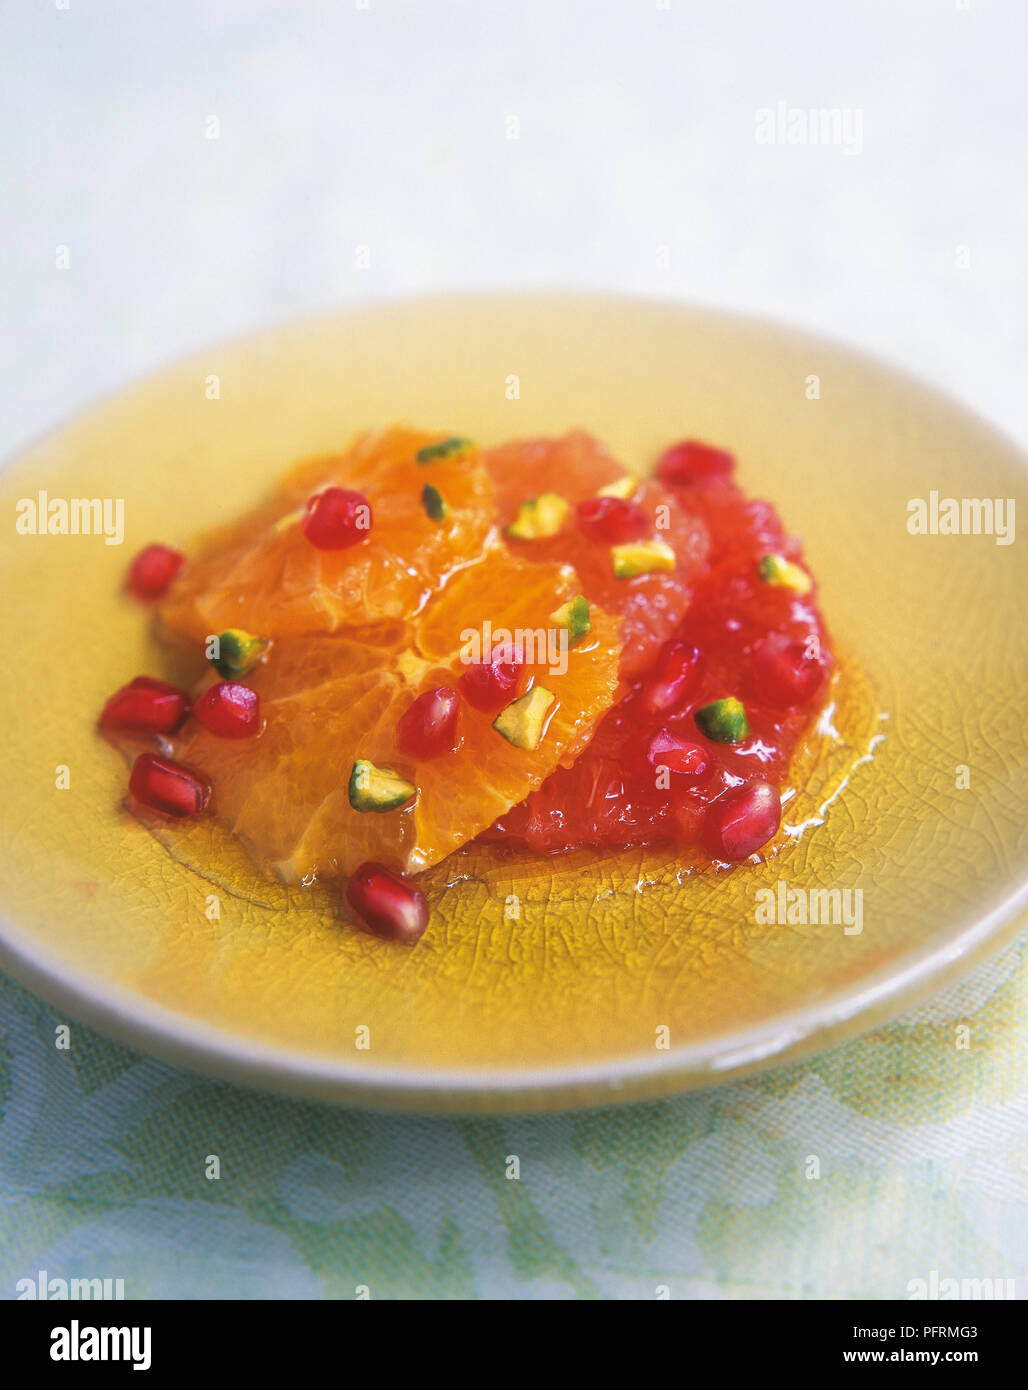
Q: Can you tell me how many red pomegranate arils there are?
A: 14